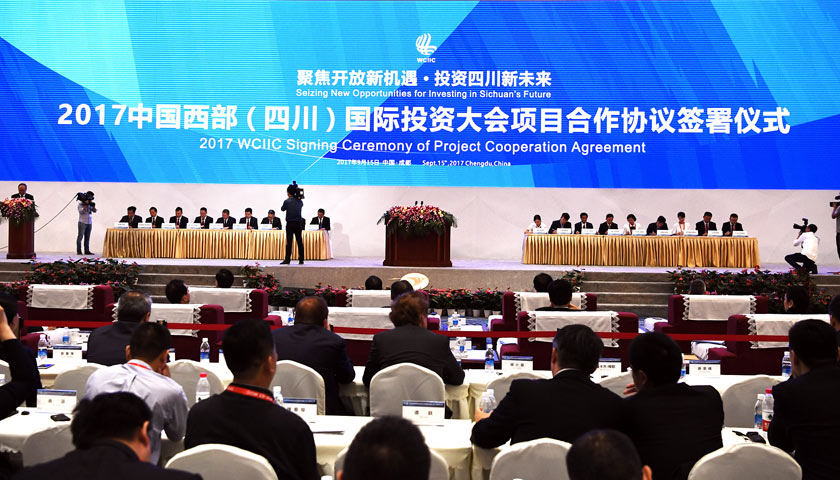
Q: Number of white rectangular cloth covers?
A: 9